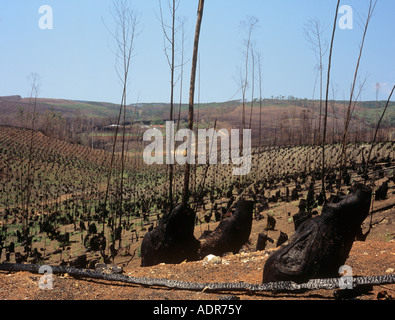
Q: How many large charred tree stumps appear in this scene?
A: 3